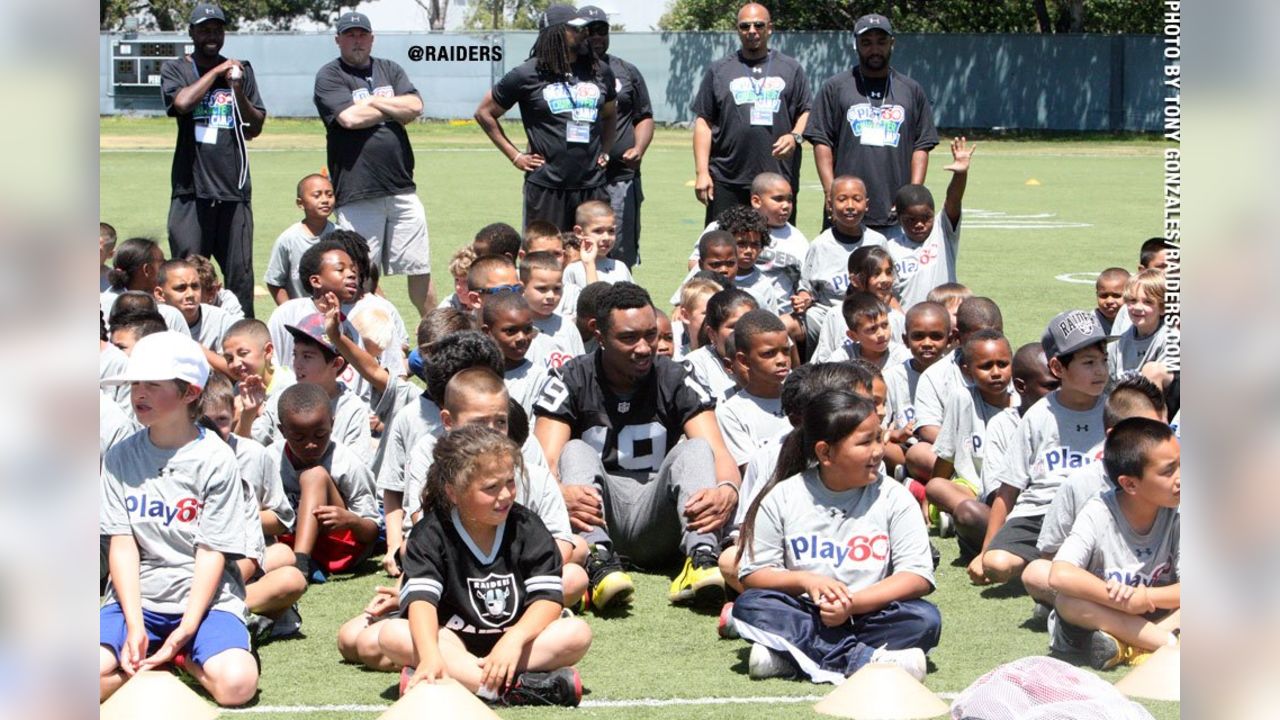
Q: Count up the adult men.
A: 7